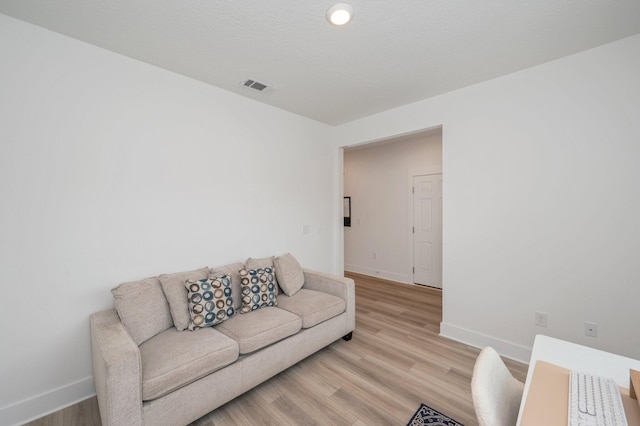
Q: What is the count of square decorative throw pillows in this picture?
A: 2